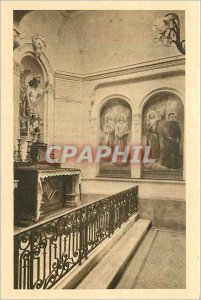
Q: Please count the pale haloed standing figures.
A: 2